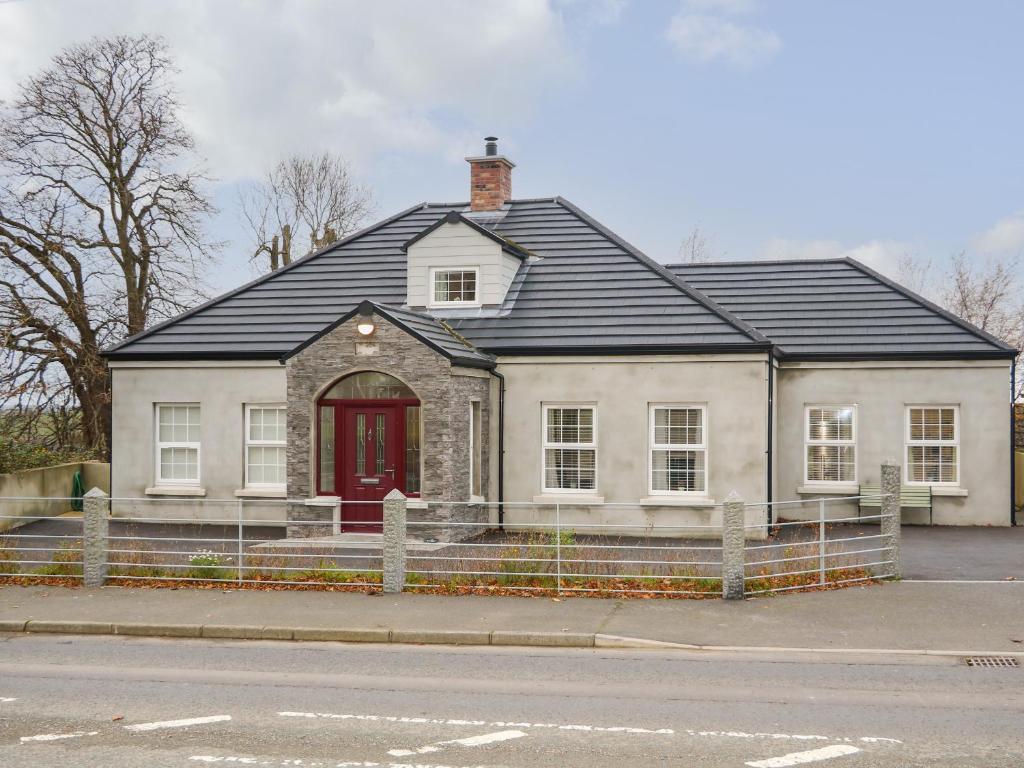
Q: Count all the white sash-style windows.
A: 6